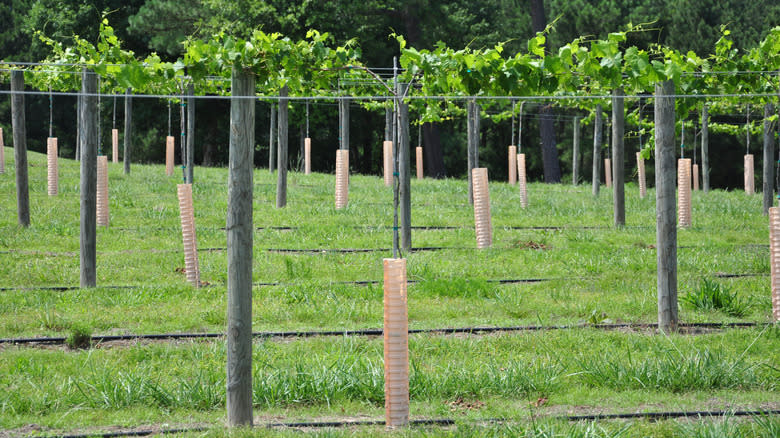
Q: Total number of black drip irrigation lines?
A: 5